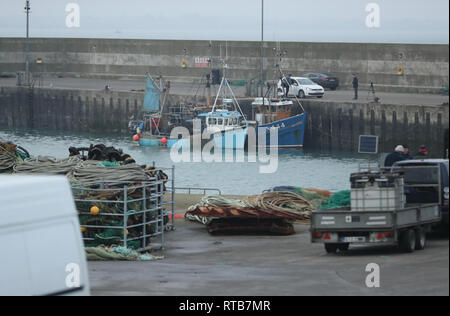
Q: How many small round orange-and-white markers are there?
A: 3